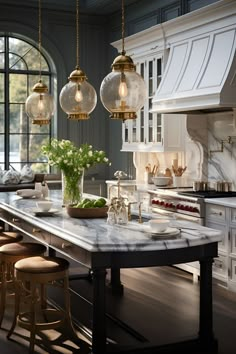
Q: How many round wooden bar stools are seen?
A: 3